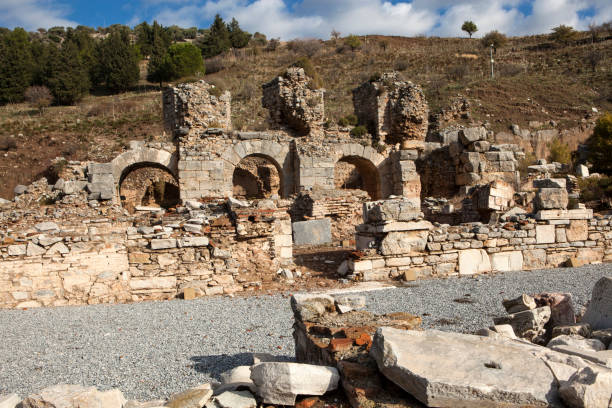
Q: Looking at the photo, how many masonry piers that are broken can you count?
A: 3